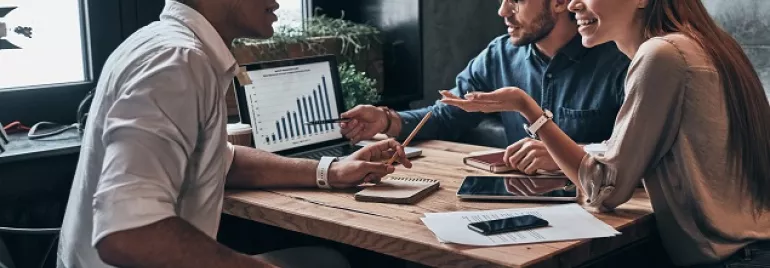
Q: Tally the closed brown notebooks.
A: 1